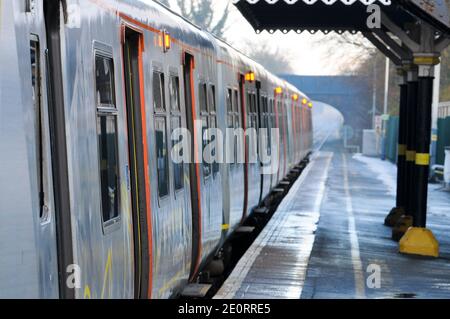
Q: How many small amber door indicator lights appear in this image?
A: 6